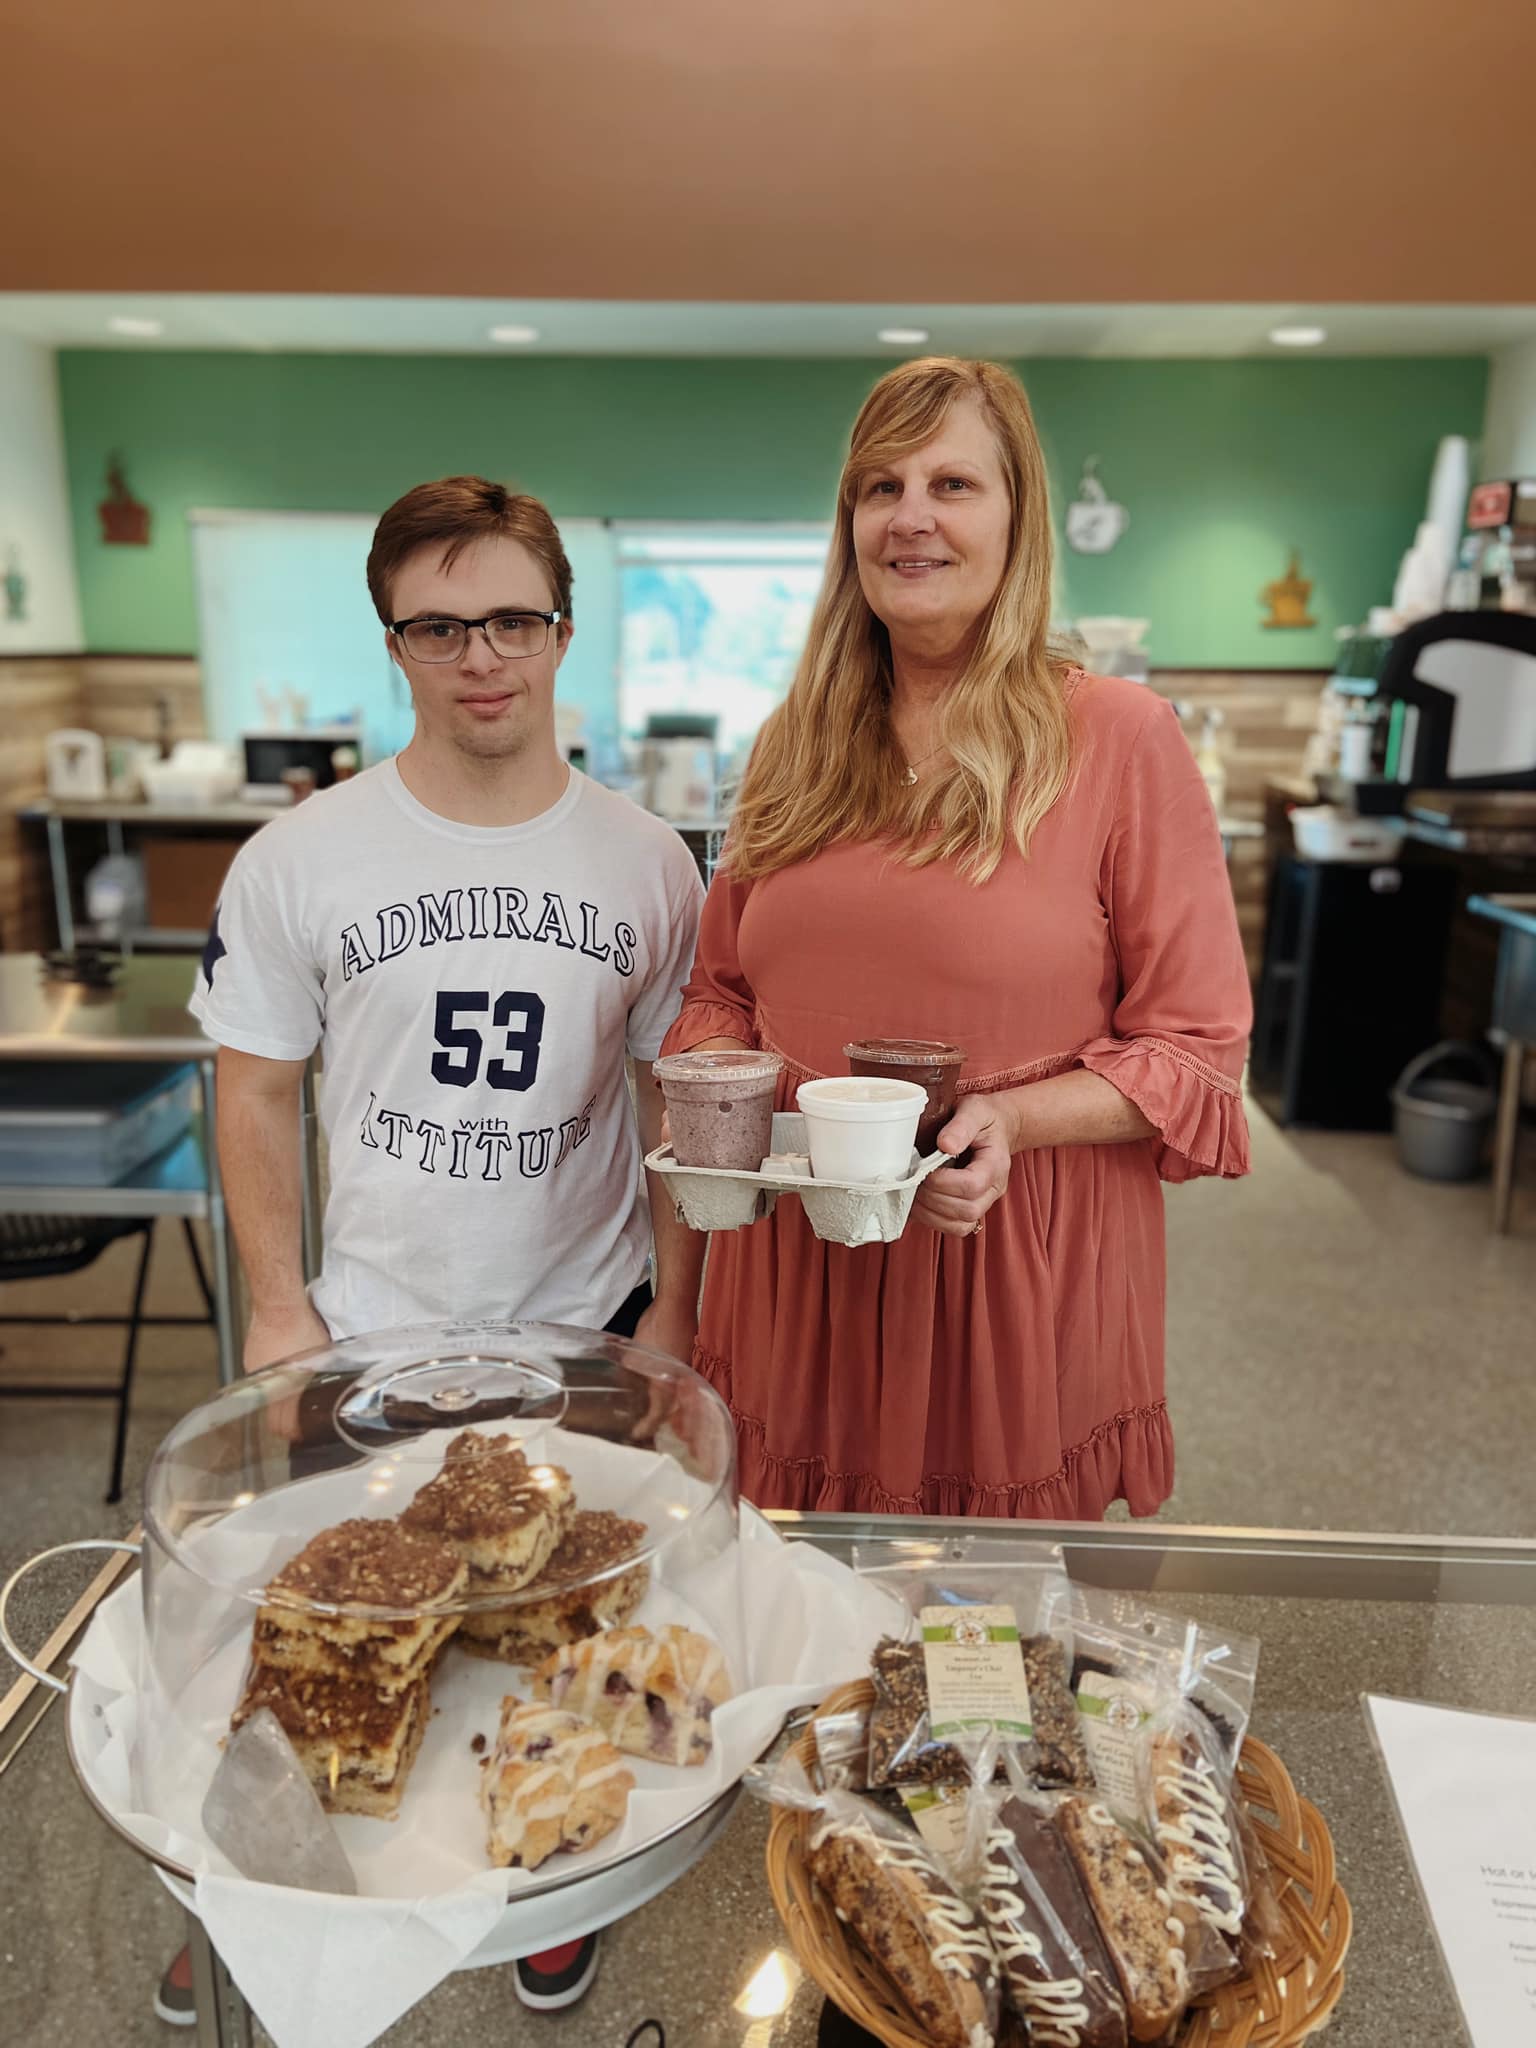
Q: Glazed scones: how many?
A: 2